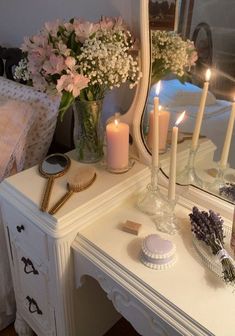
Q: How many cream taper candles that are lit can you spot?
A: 2